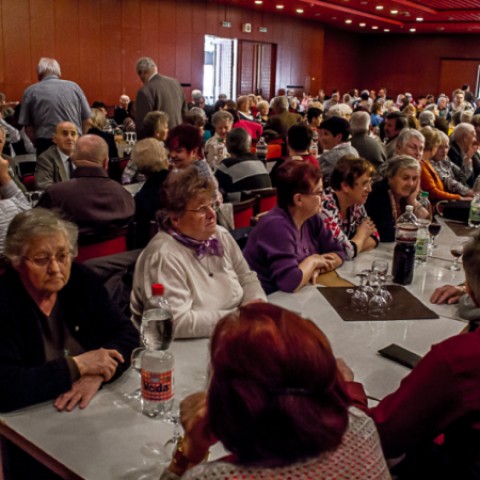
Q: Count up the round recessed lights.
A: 11